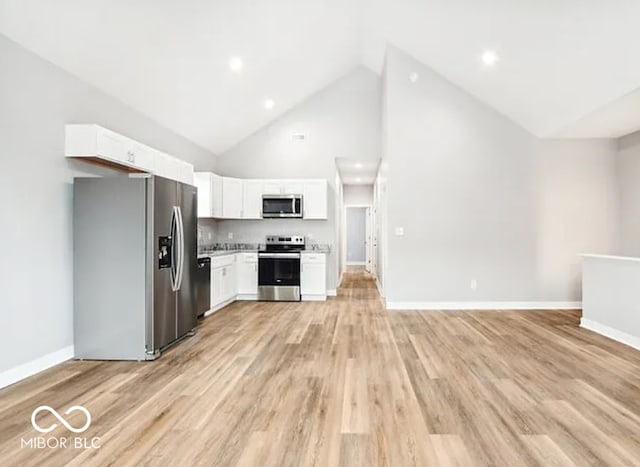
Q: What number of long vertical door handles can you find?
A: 2